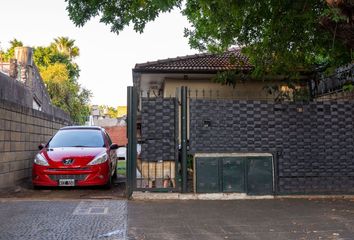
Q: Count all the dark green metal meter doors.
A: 3